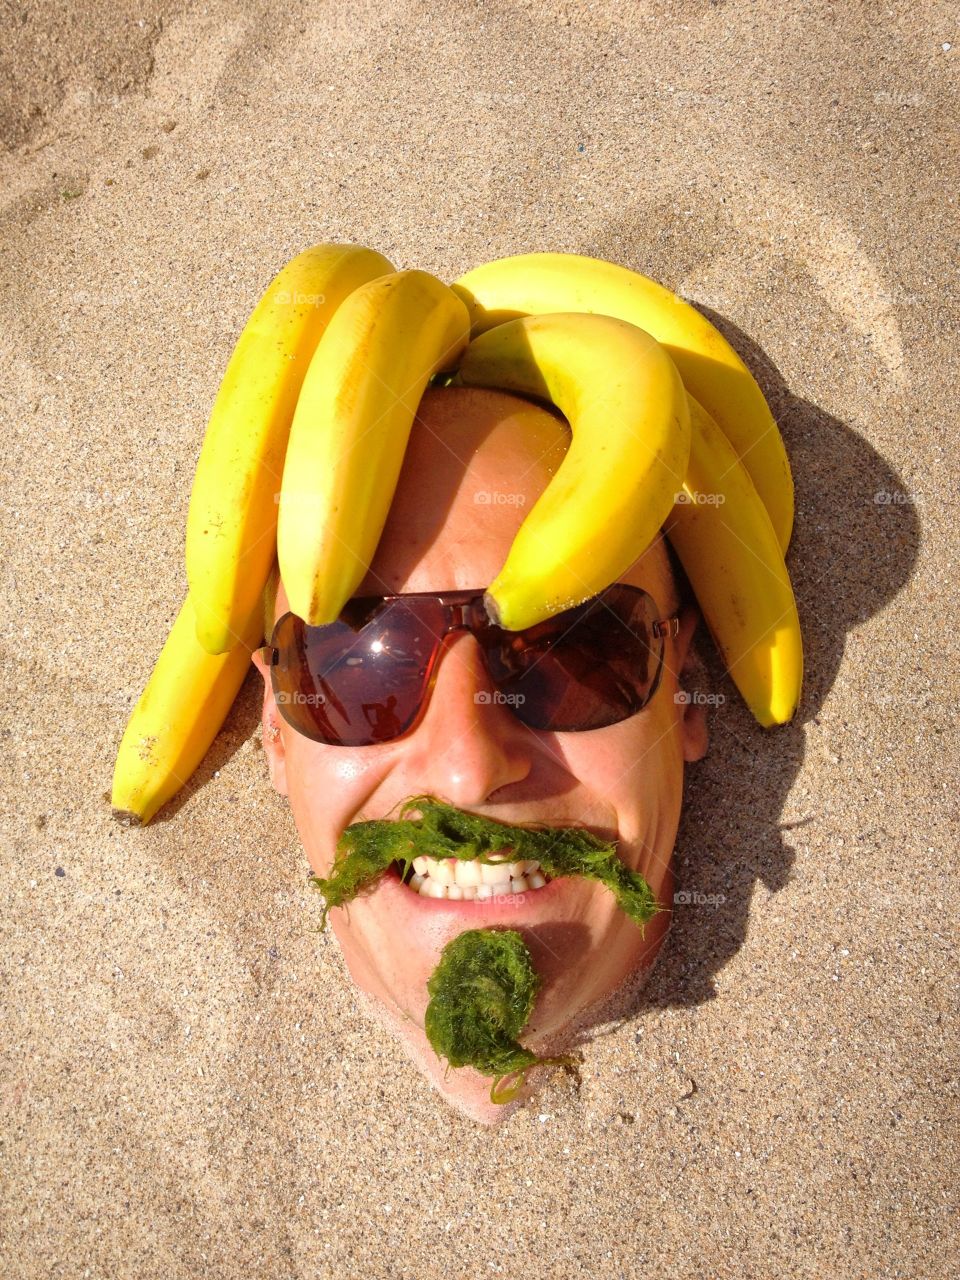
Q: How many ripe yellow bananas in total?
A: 6